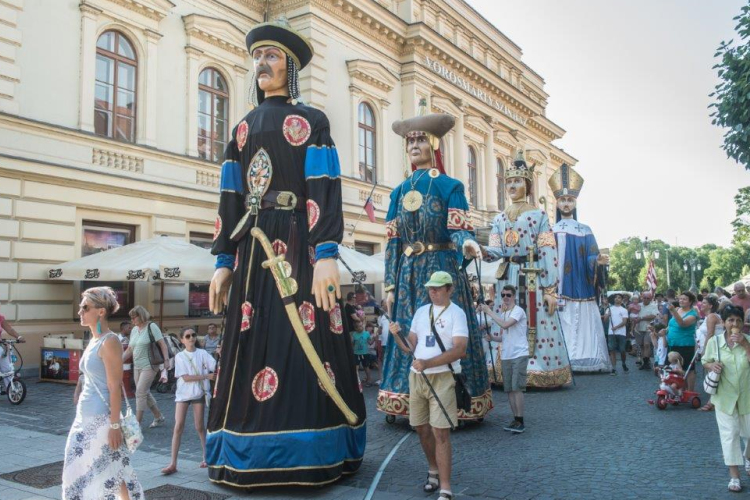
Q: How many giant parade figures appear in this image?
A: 4